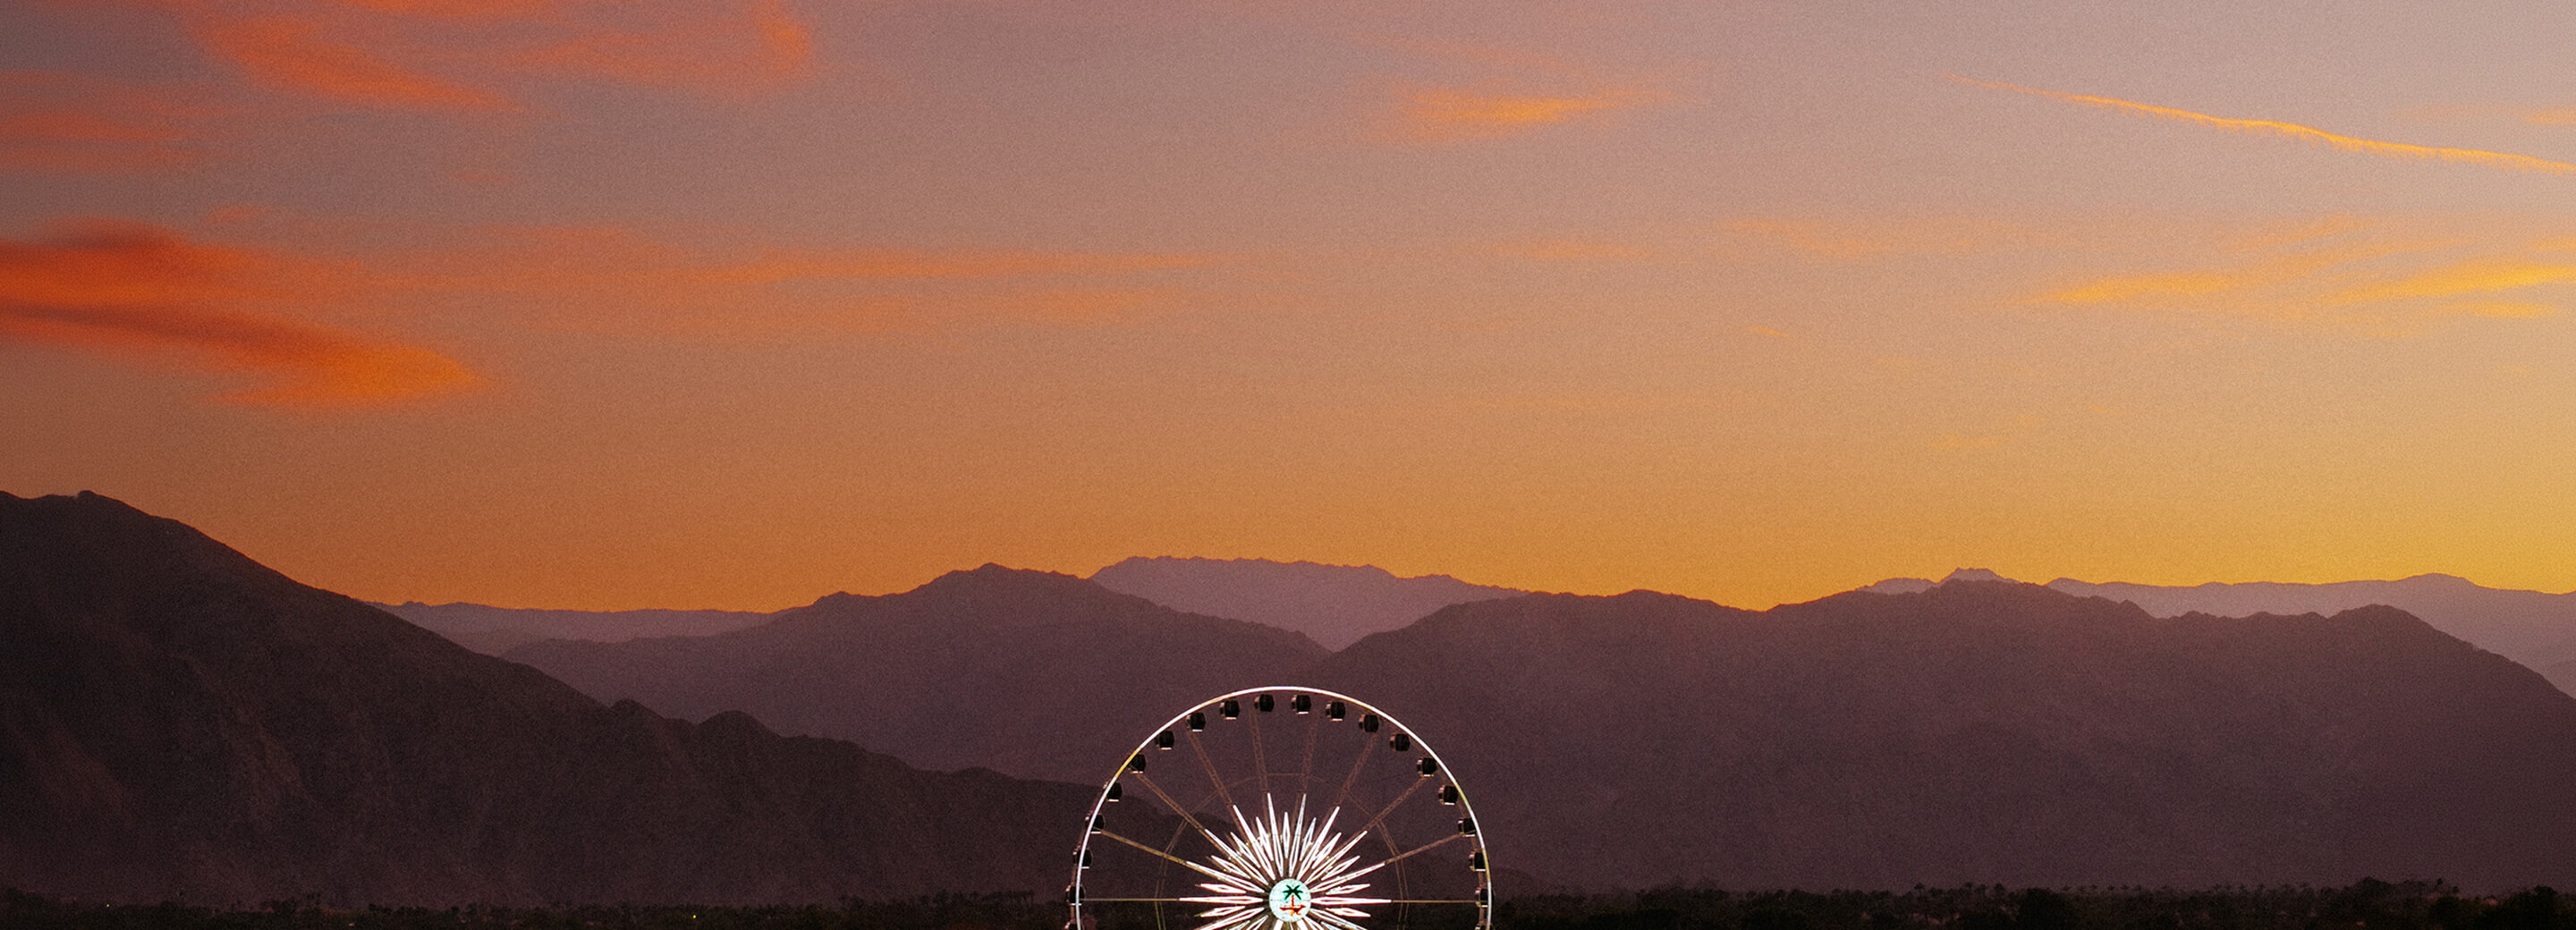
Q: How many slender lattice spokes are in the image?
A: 10